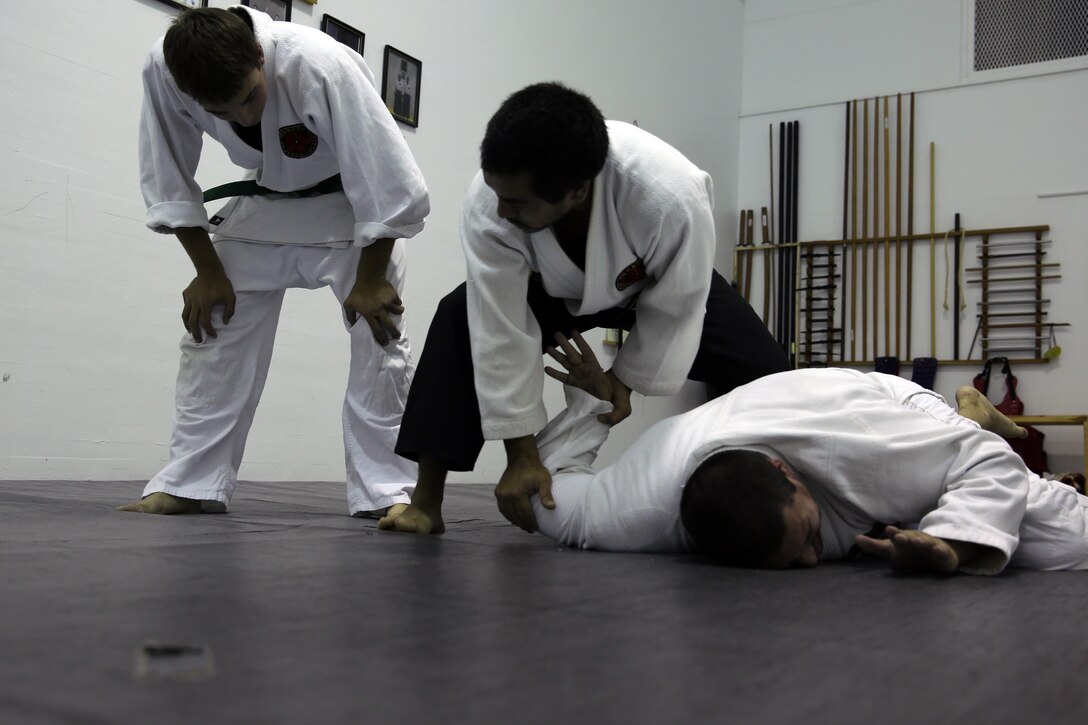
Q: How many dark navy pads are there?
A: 2